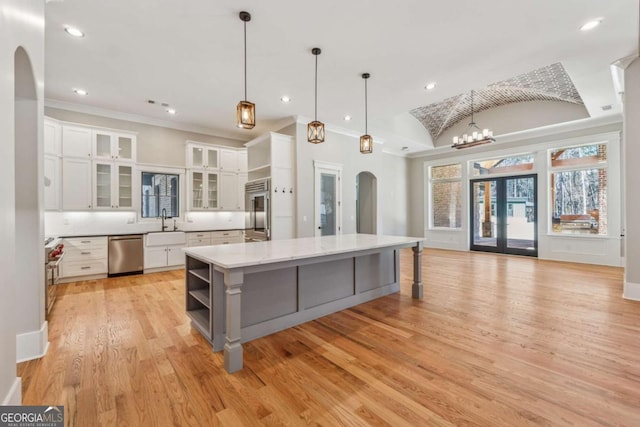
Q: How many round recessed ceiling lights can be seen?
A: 7